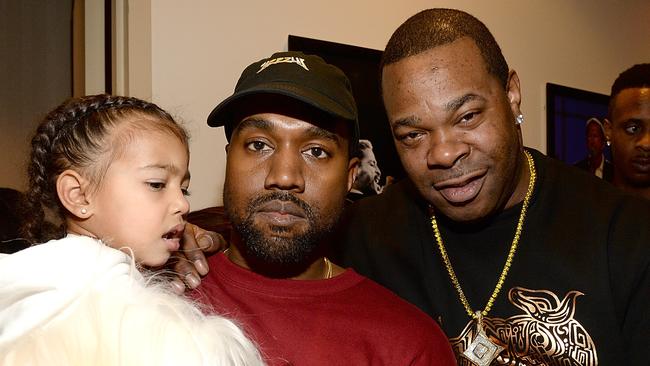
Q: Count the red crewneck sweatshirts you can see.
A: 1